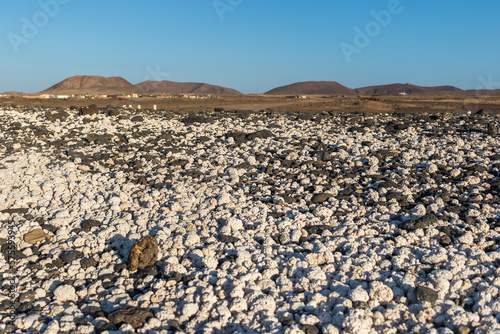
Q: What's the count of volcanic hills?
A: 4